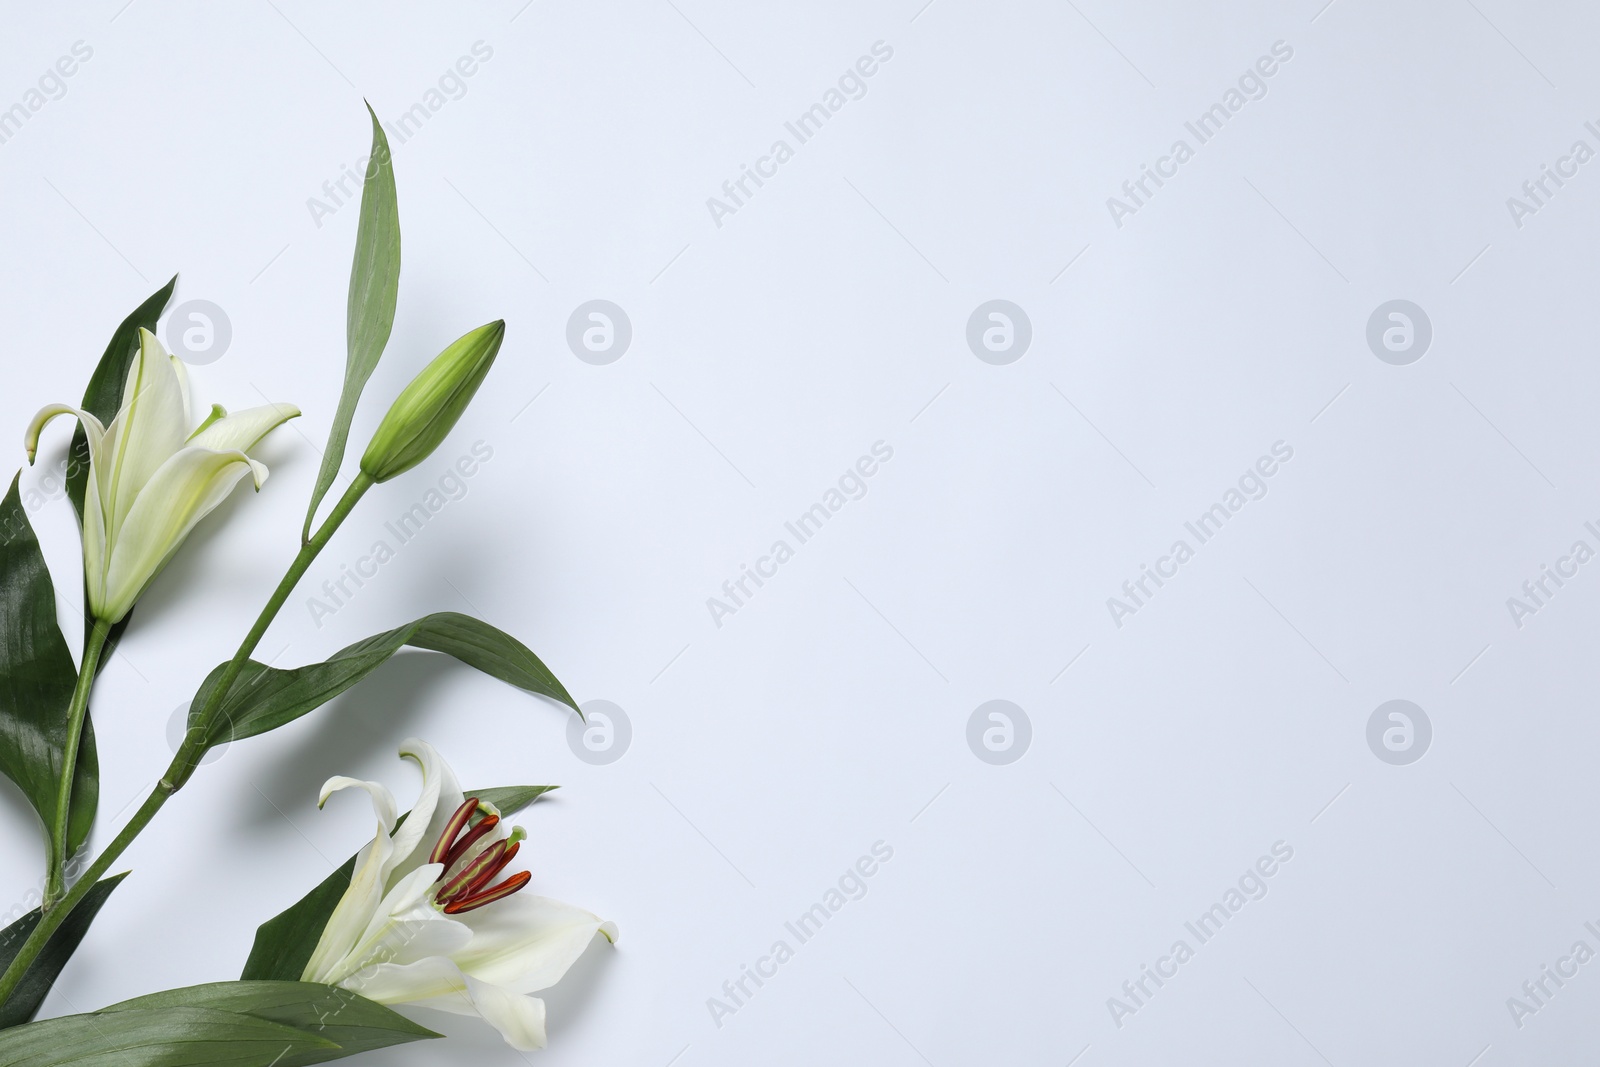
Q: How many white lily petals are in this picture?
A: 11